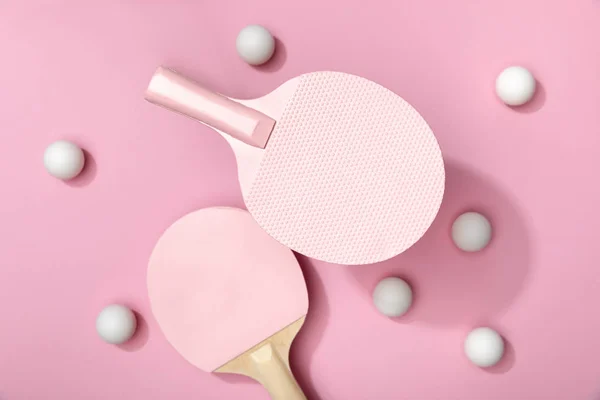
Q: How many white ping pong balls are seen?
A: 7